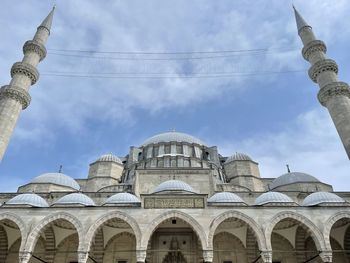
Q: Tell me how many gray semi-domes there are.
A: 12